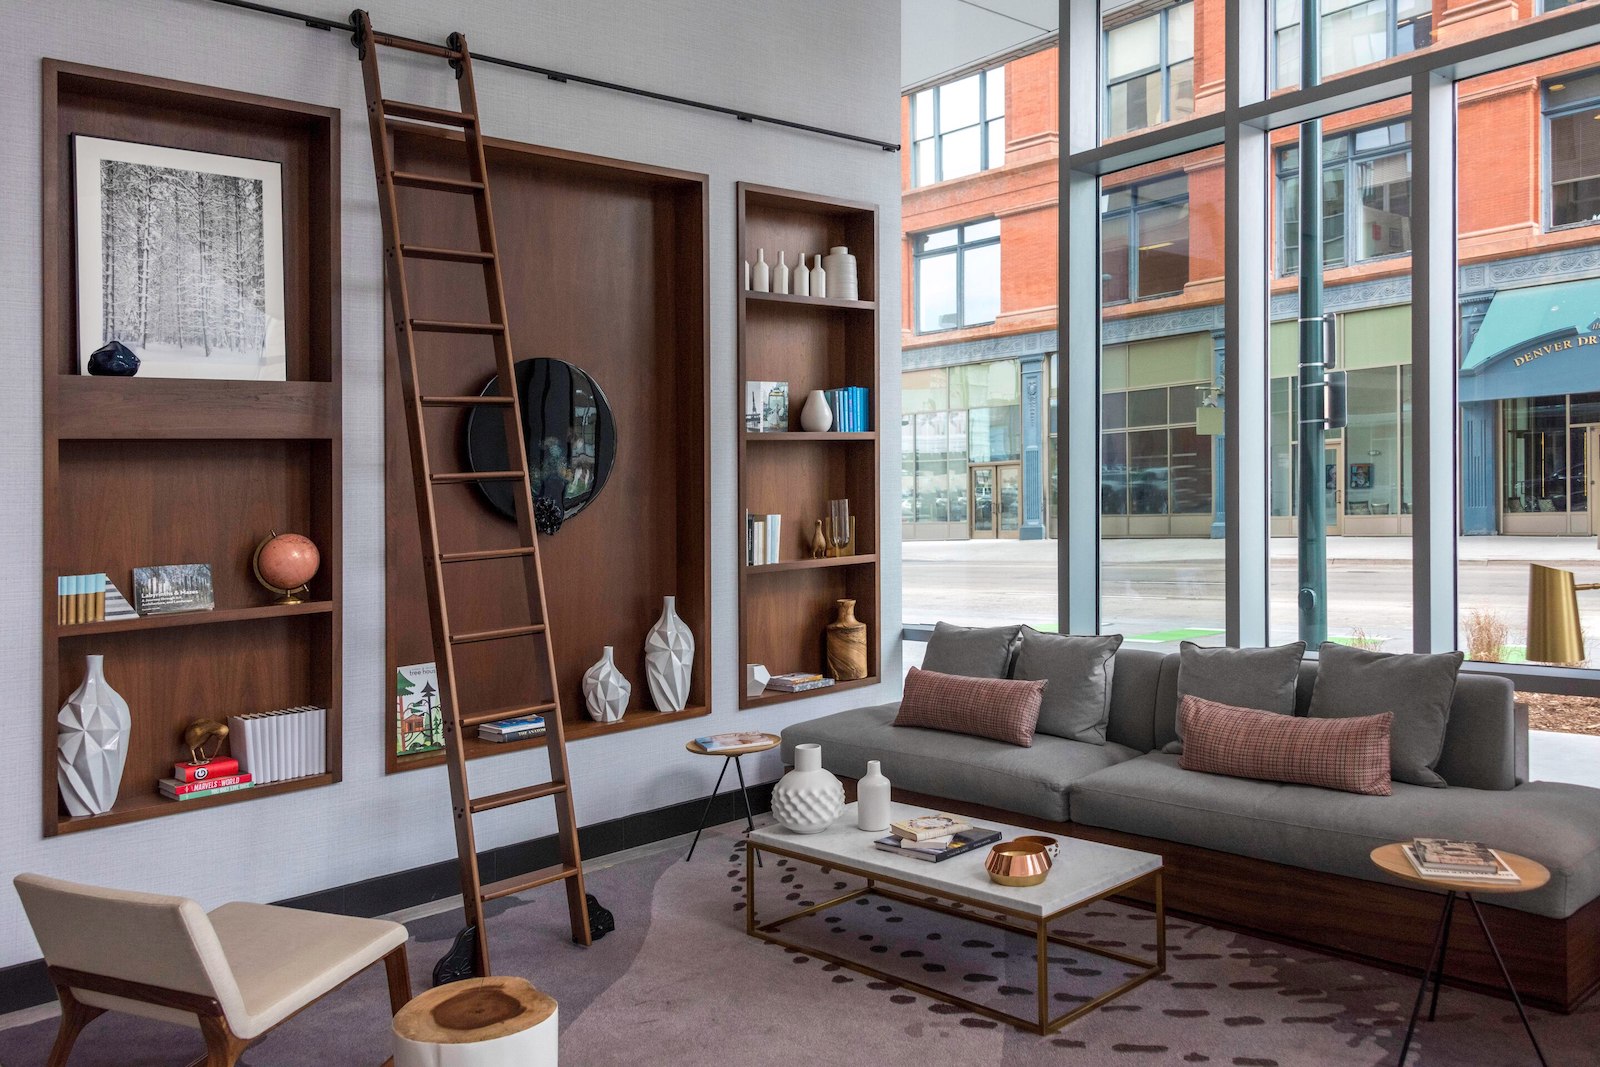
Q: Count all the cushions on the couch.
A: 6